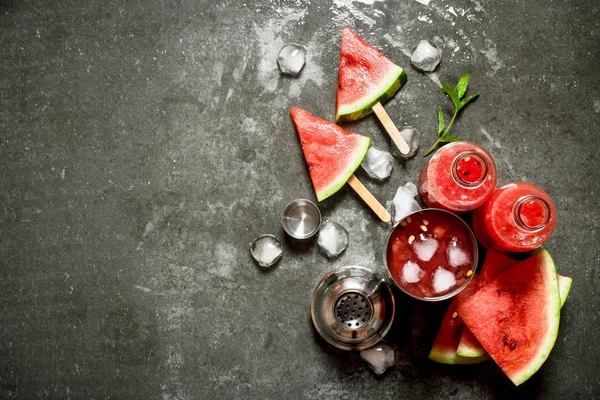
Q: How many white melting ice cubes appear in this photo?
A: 12